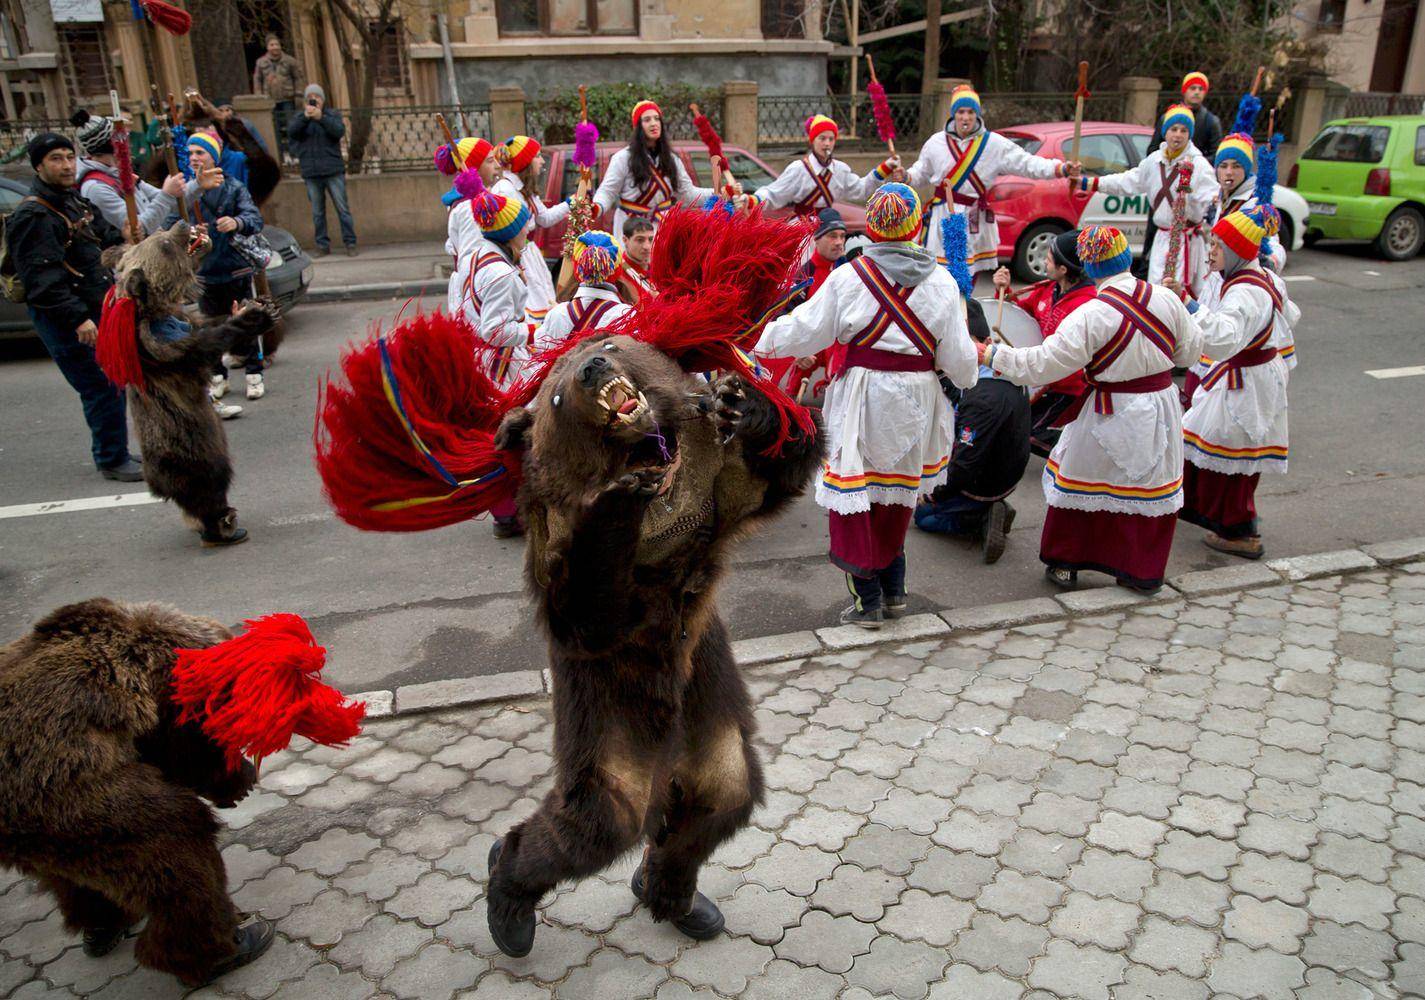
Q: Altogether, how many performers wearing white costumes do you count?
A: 12